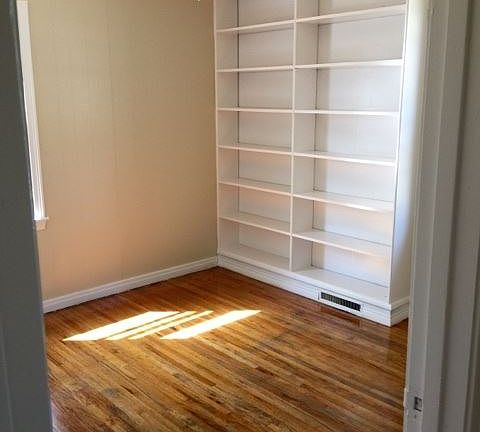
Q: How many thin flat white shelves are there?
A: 12